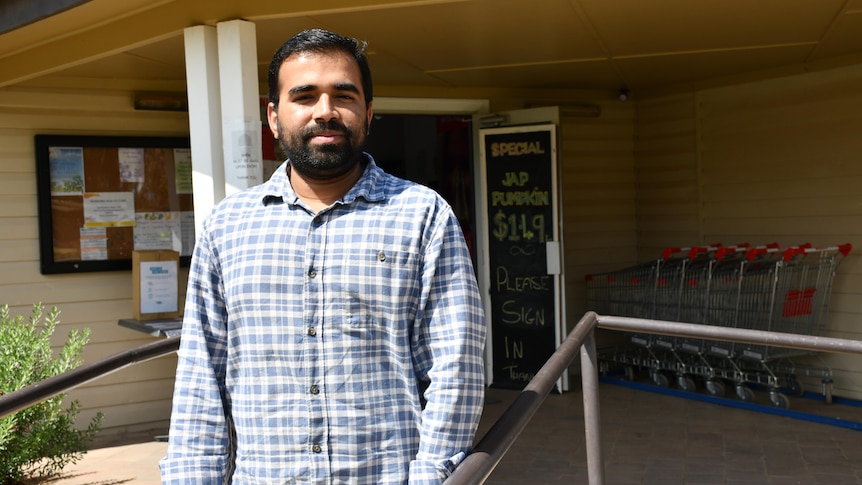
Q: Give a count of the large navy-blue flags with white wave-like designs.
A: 0